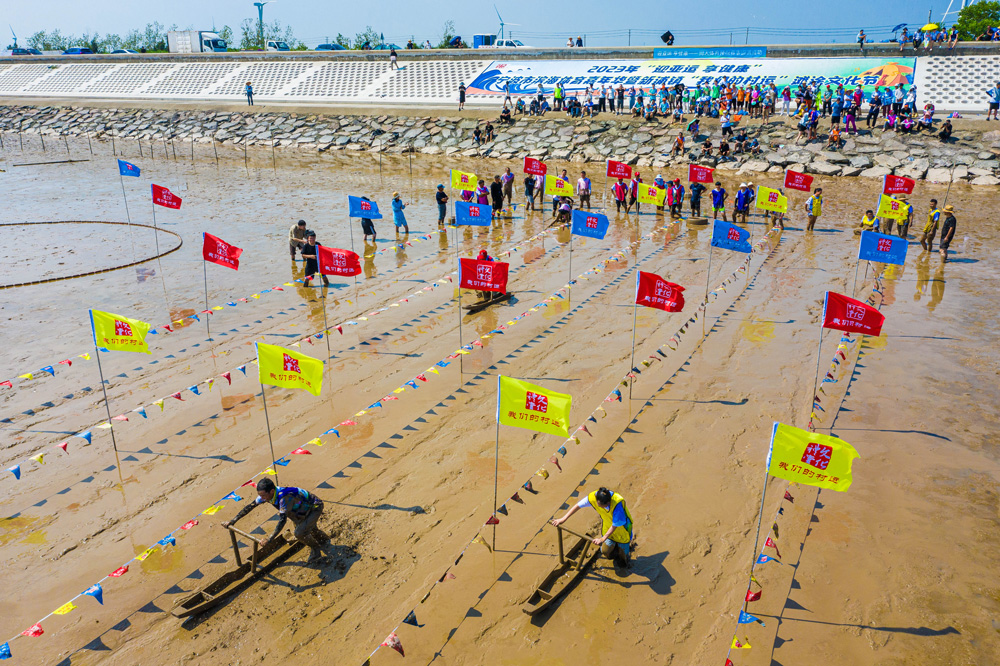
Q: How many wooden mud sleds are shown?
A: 3